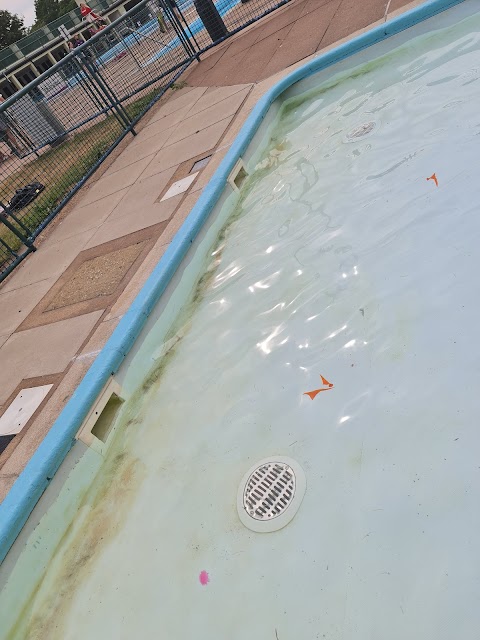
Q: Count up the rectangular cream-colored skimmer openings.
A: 2